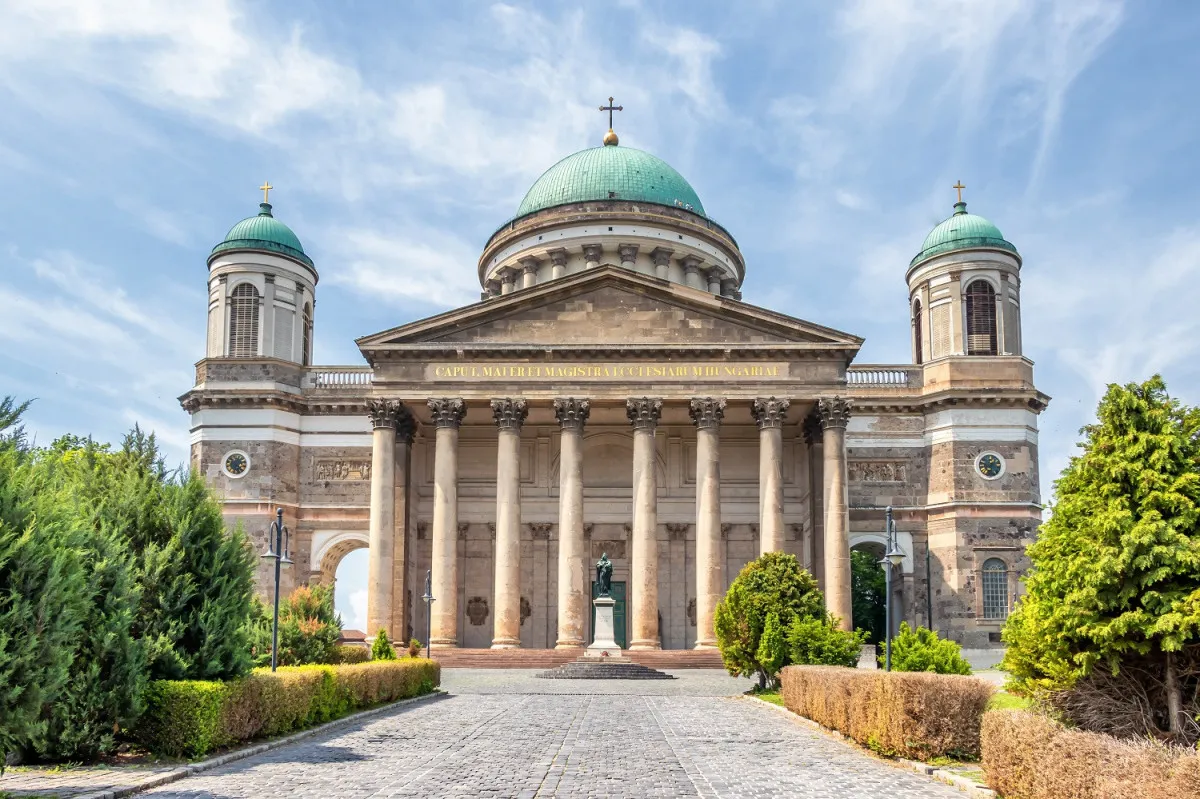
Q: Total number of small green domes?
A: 2